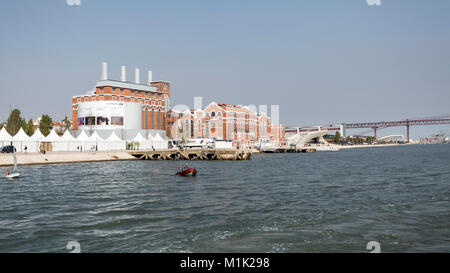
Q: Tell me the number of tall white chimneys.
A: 4